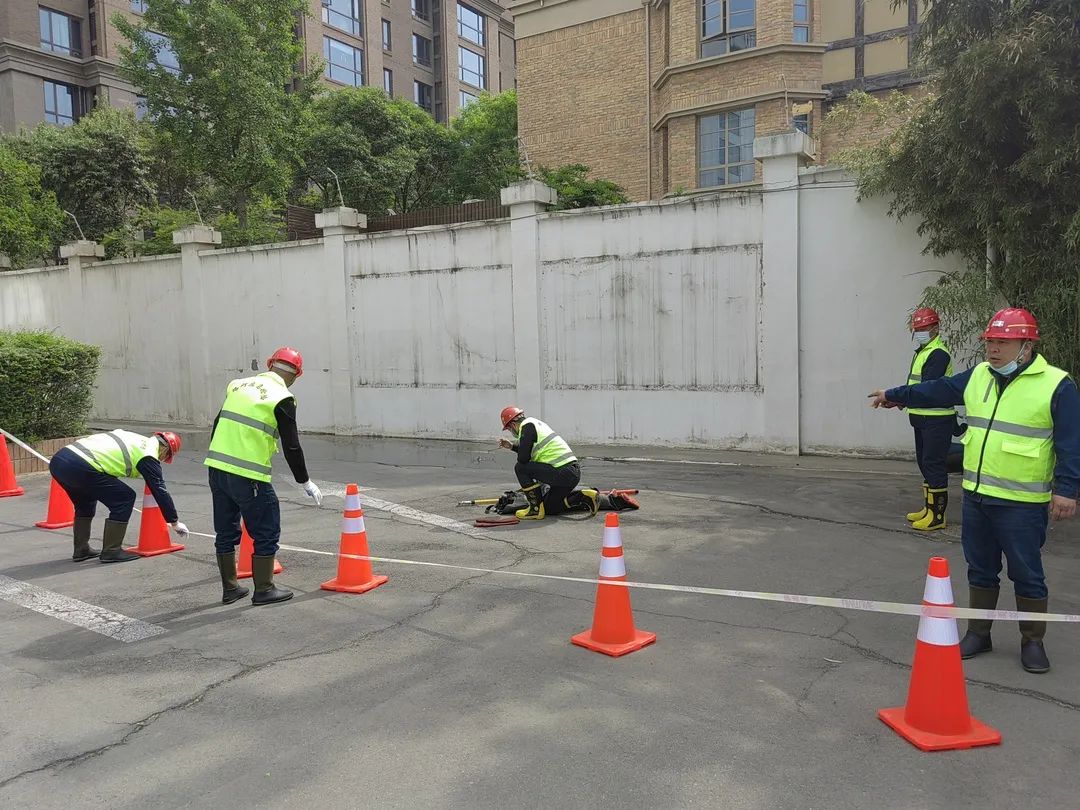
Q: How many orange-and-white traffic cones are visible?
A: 7